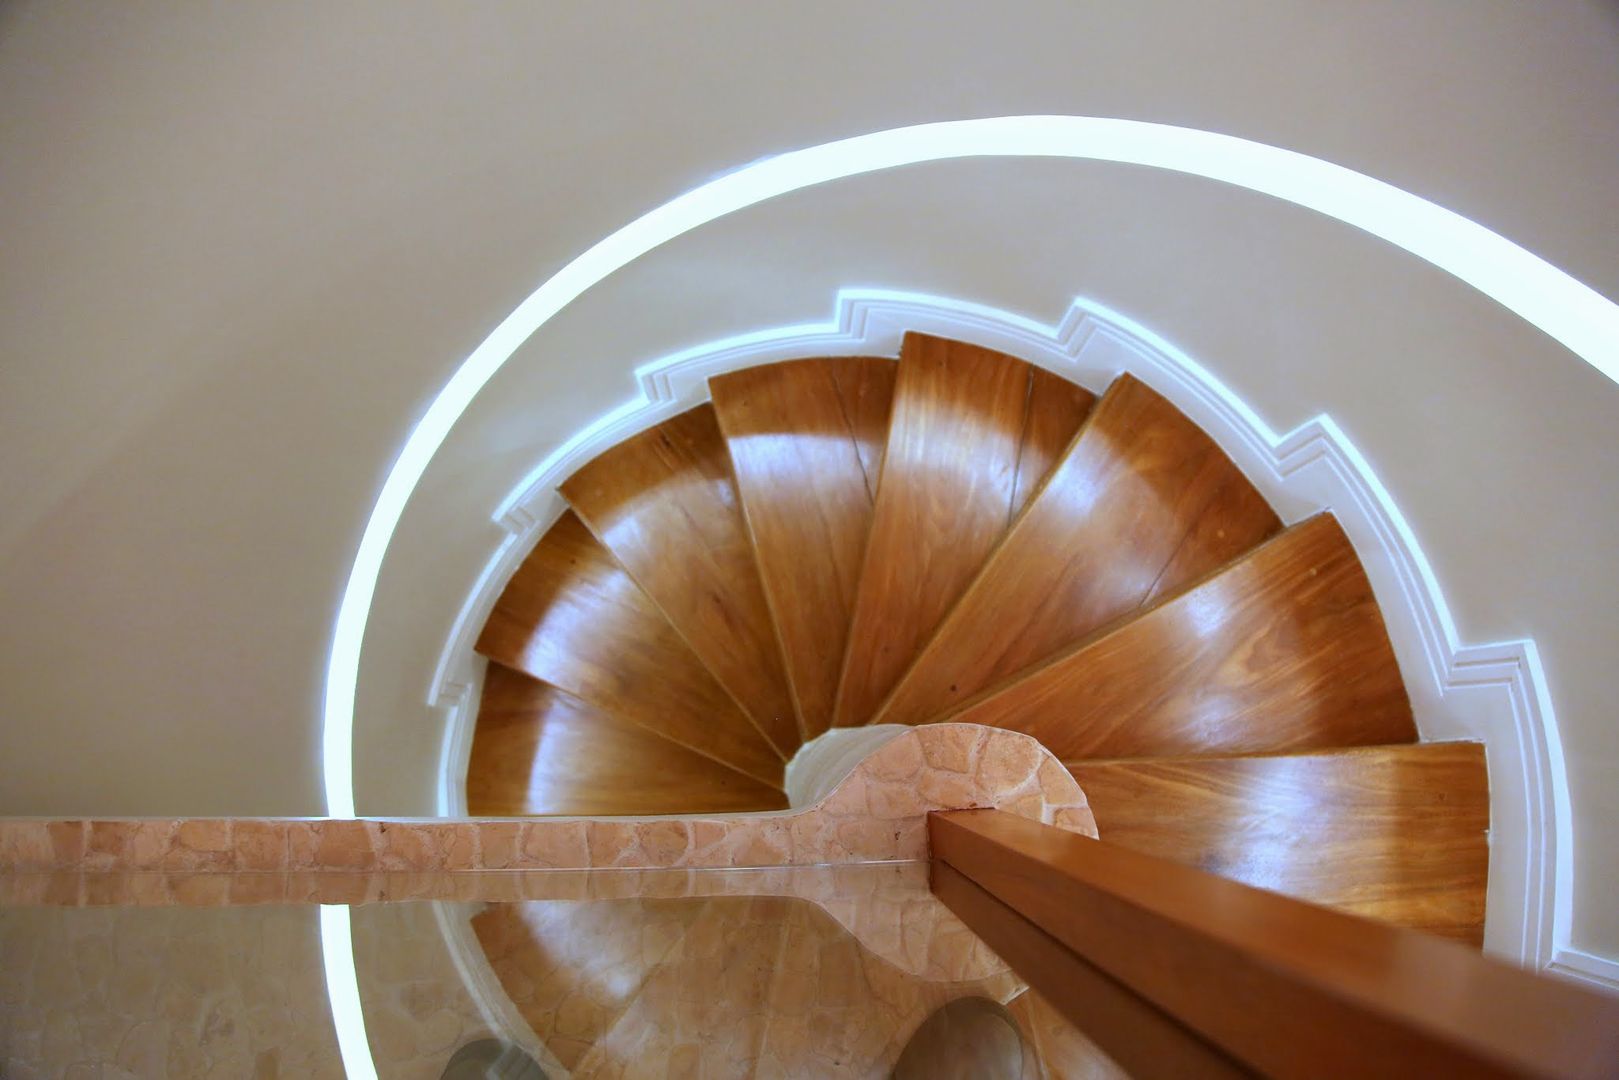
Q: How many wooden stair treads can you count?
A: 8